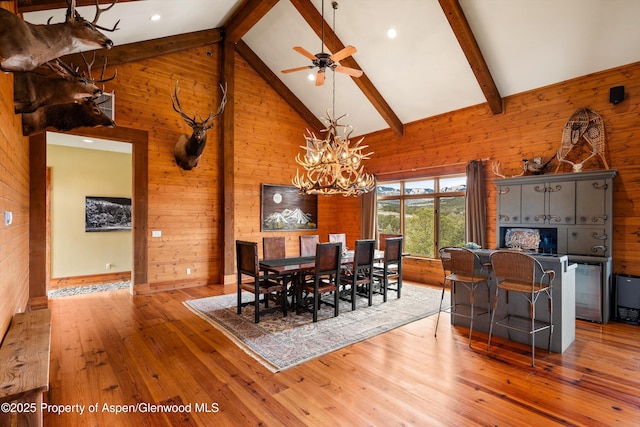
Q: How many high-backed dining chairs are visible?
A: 8